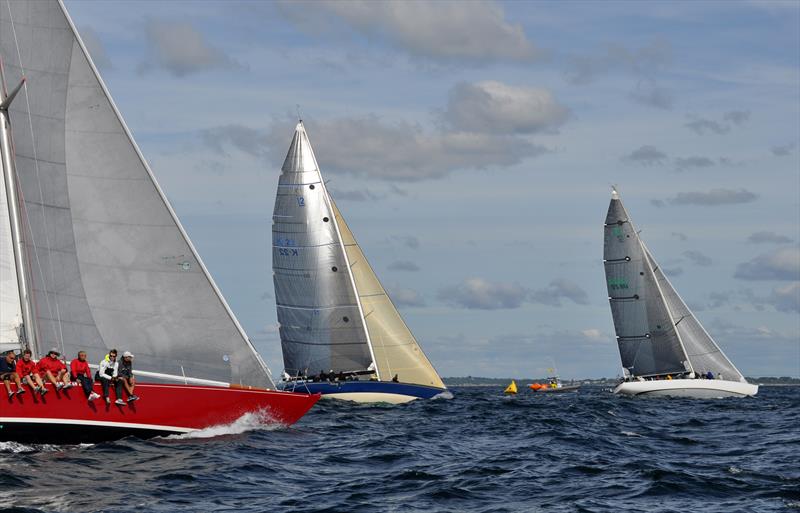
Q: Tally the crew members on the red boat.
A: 6